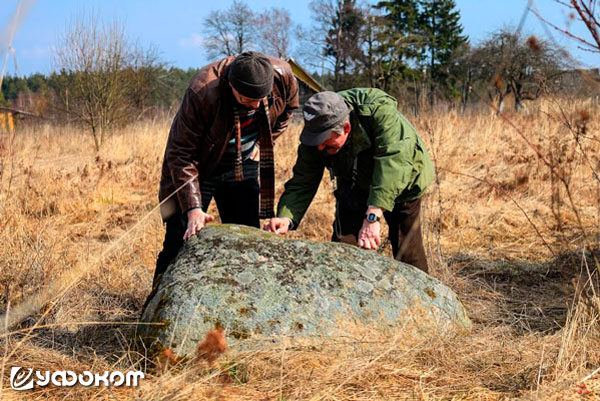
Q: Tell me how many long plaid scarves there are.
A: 1